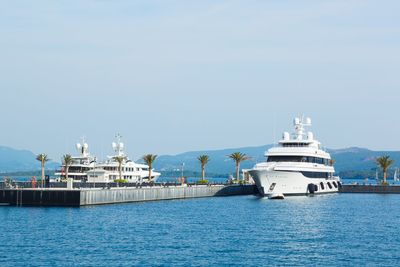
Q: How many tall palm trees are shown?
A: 7